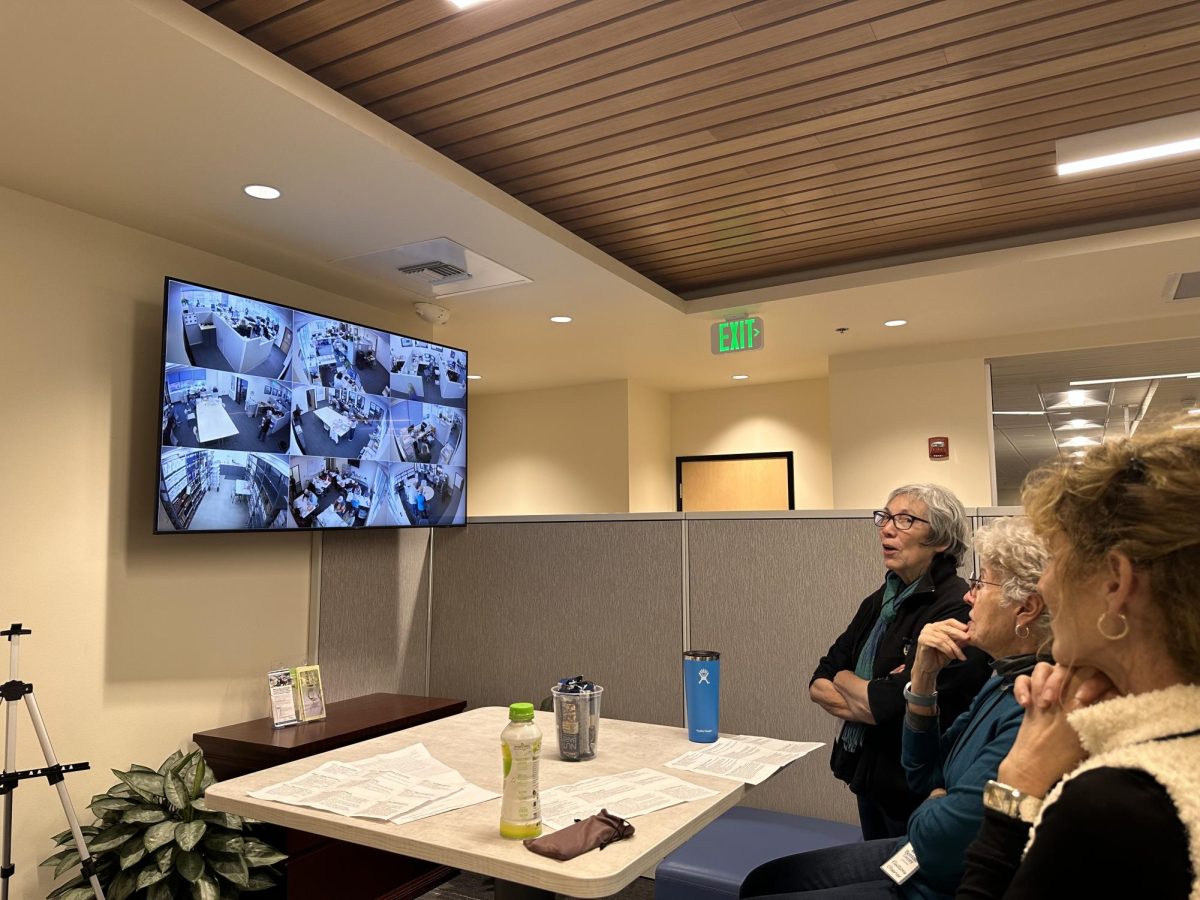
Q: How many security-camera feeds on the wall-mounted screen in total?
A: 9